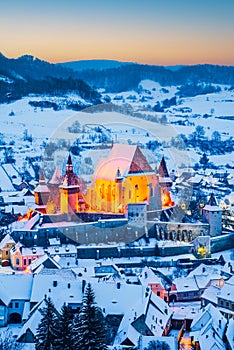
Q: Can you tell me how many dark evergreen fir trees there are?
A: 3